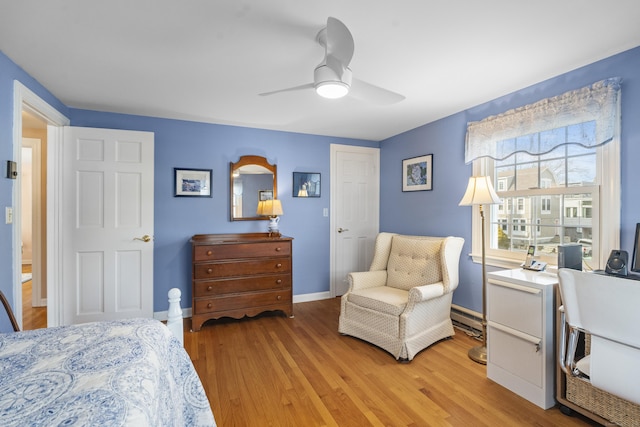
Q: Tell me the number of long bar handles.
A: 2